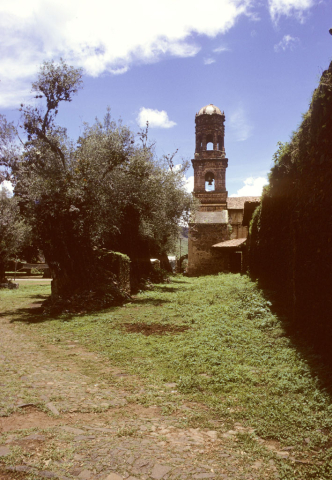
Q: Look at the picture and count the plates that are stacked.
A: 0